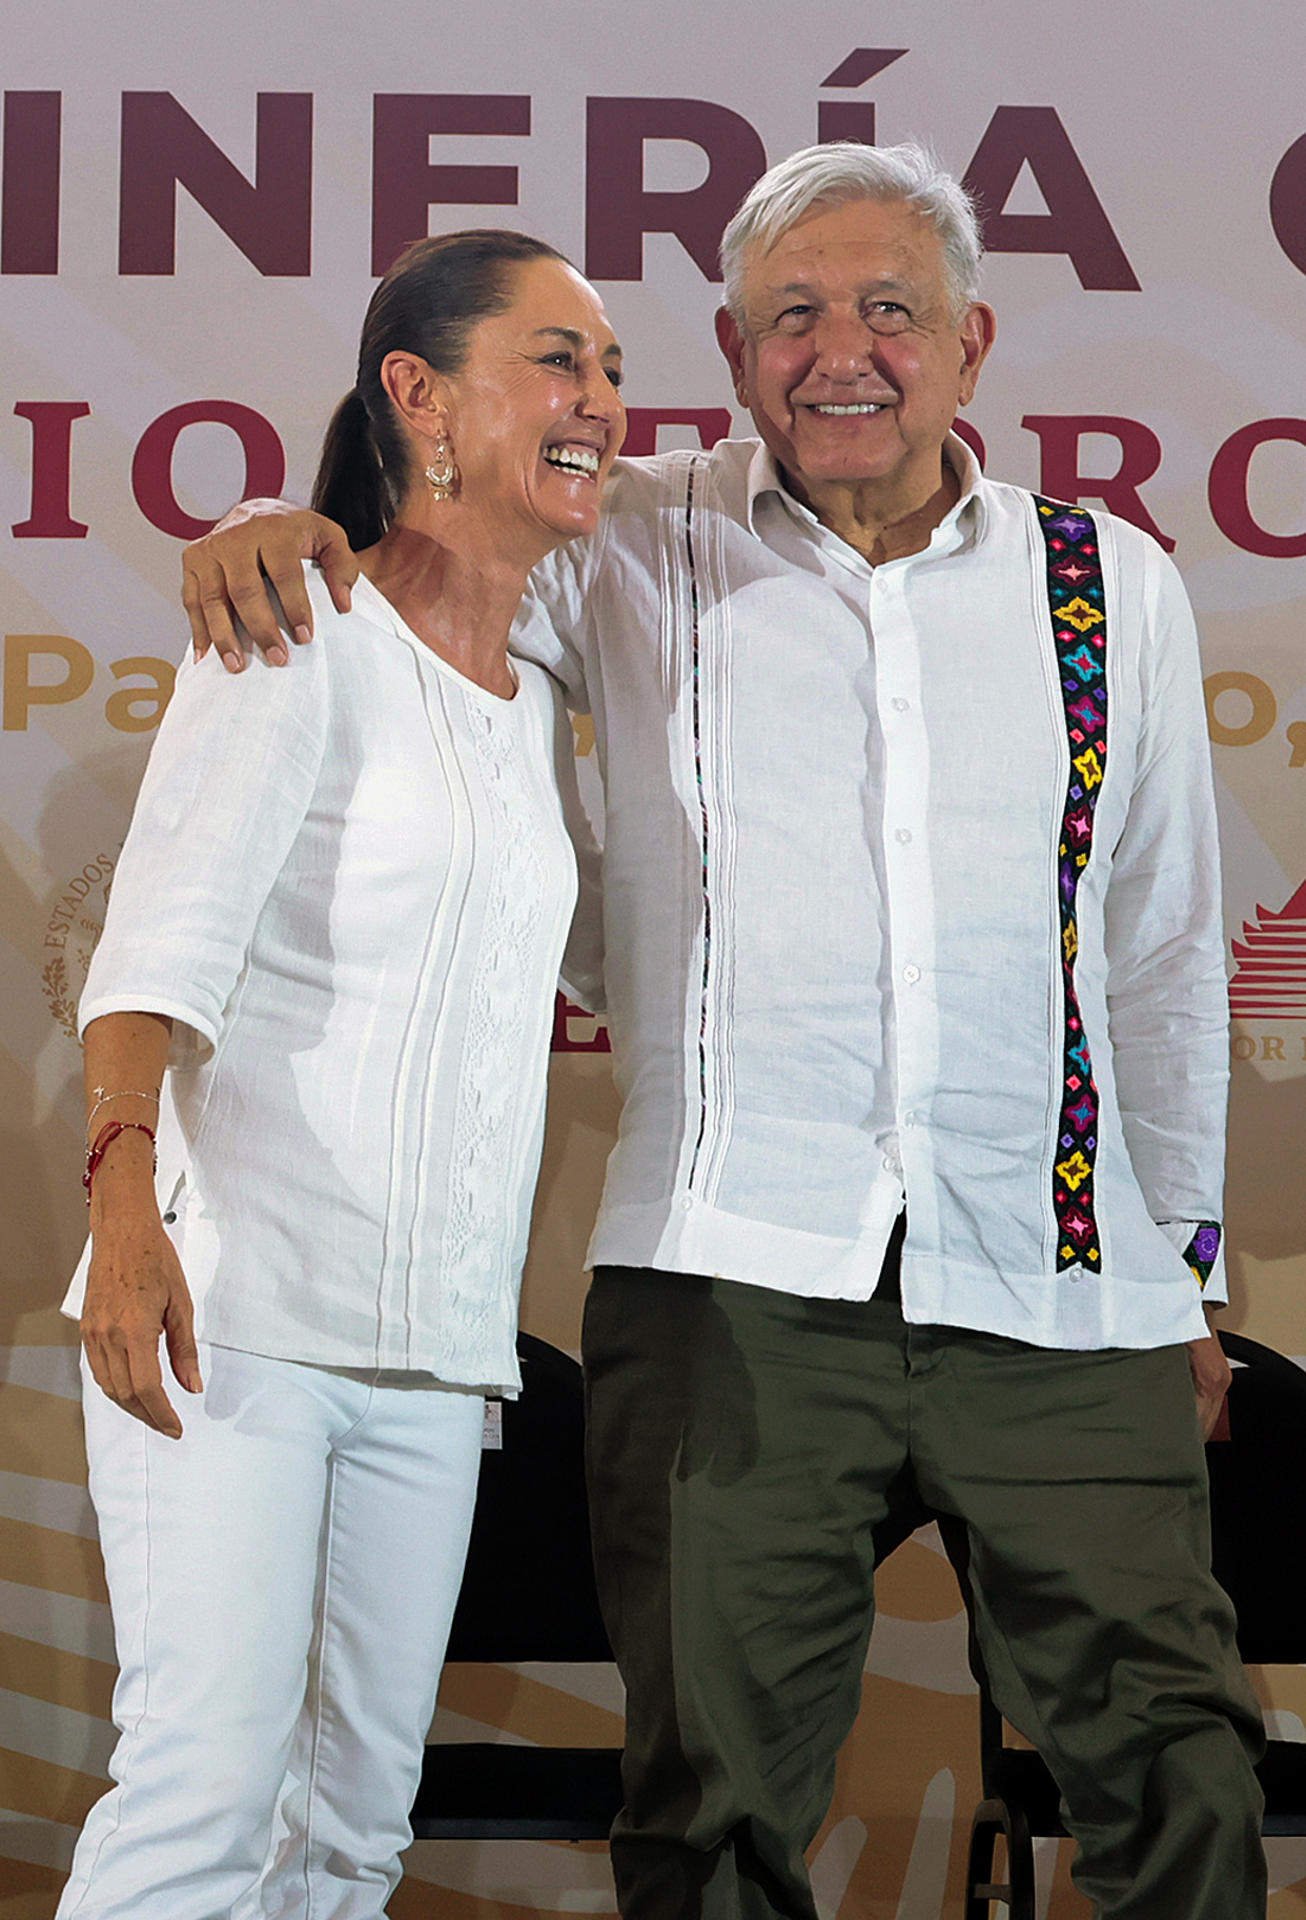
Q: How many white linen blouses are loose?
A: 1